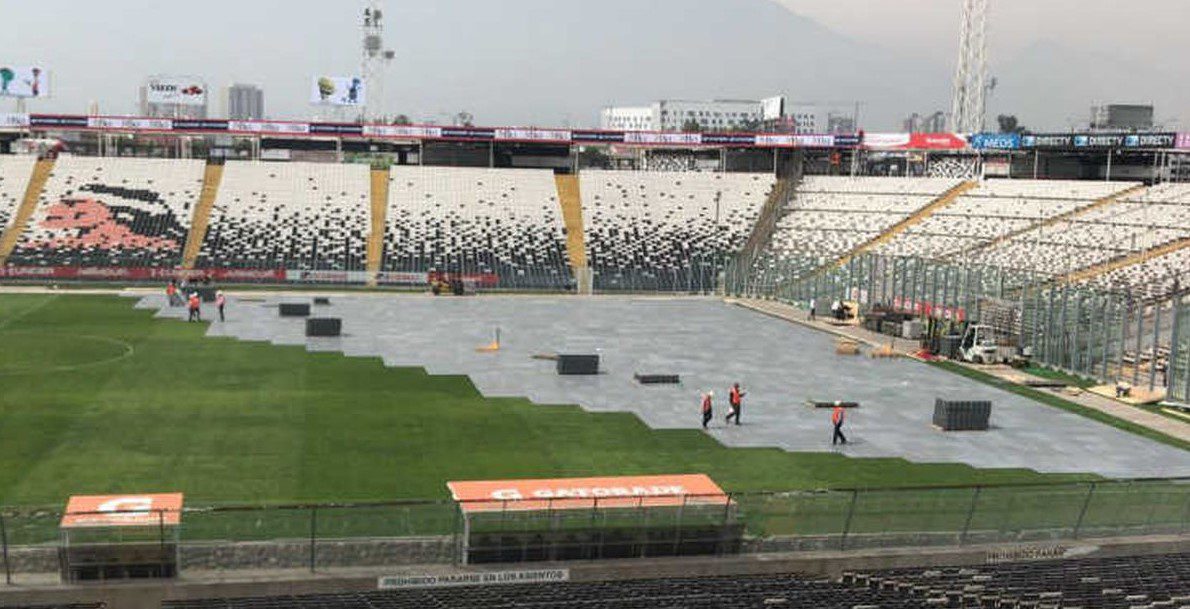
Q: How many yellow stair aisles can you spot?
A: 7